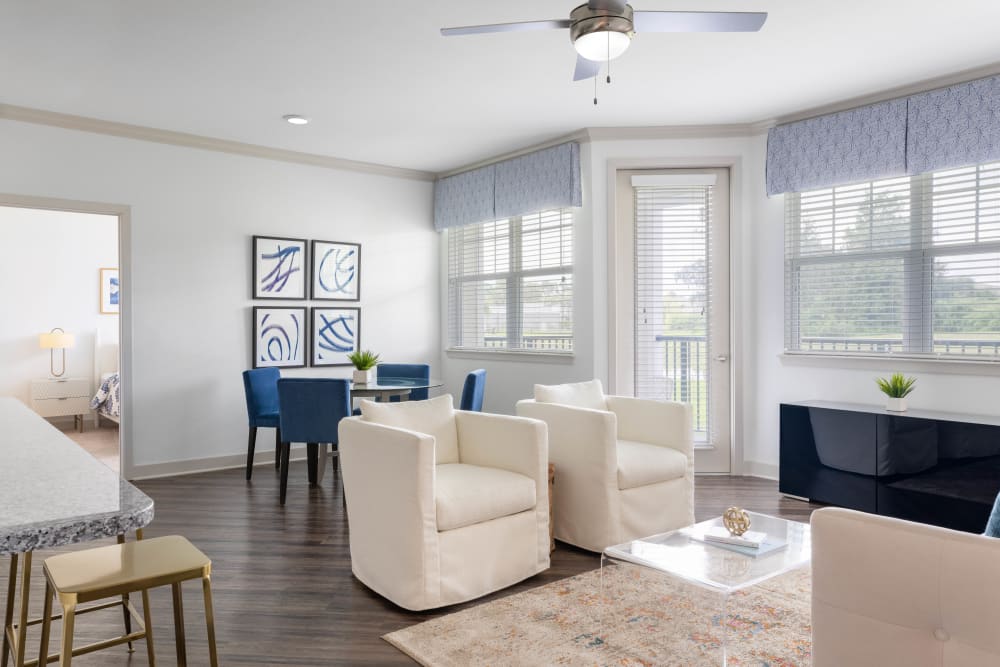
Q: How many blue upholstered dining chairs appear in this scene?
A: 4